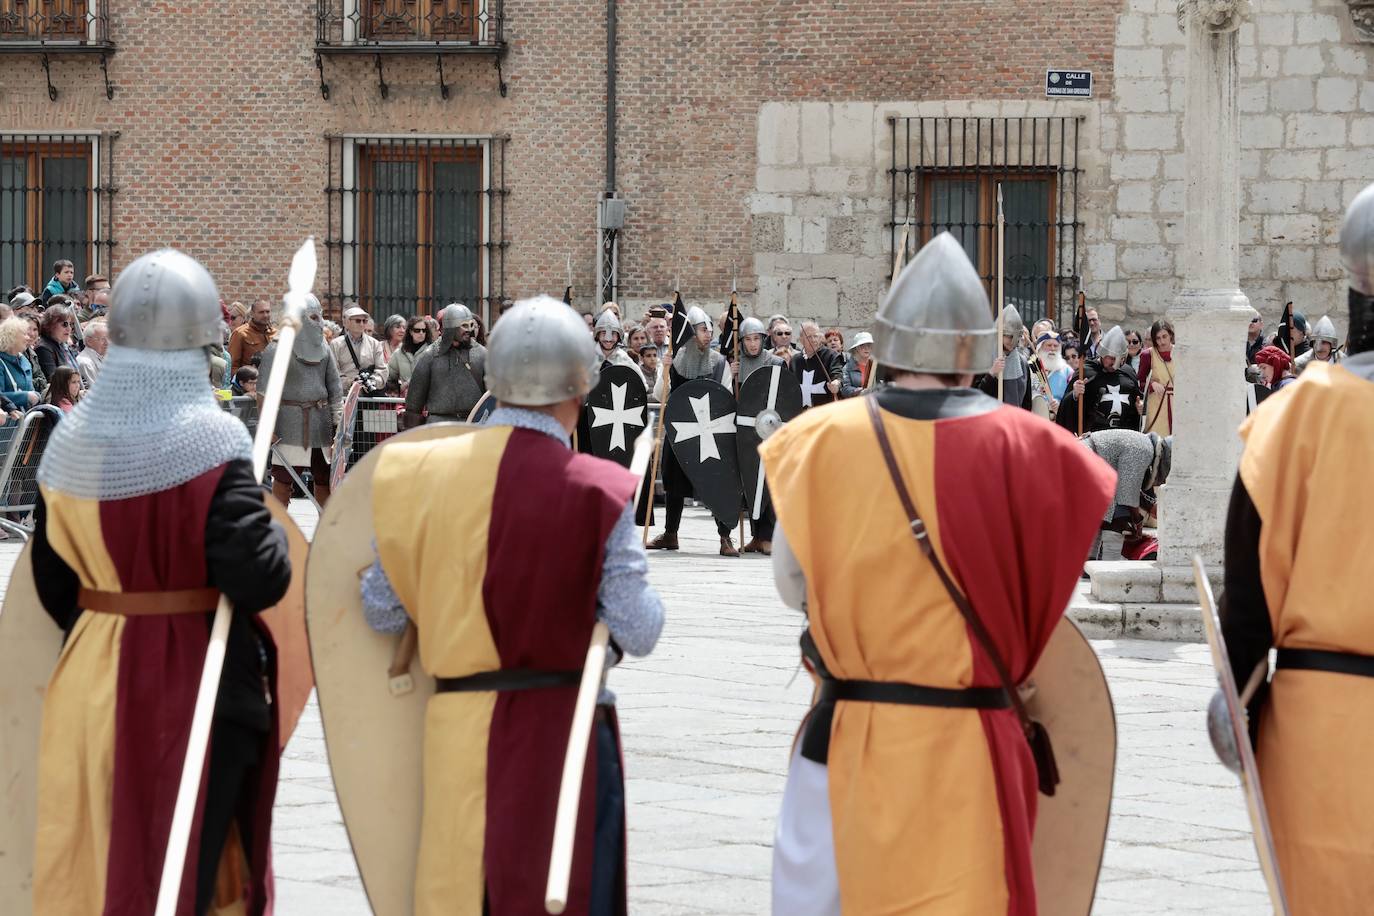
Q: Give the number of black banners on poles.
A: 5